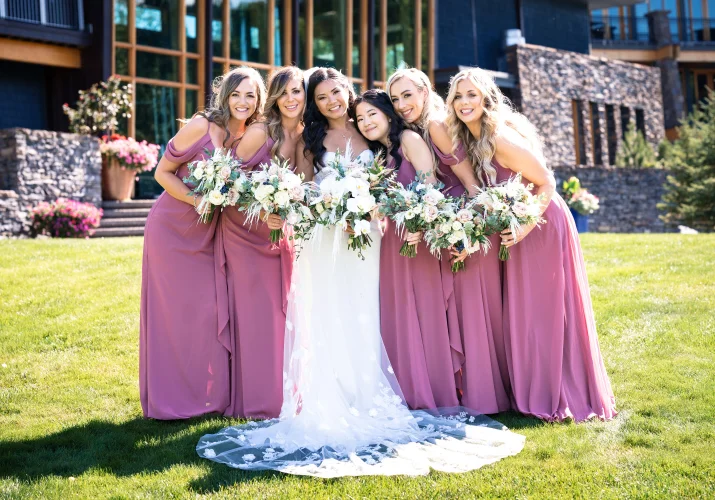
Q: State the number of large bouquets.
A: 6